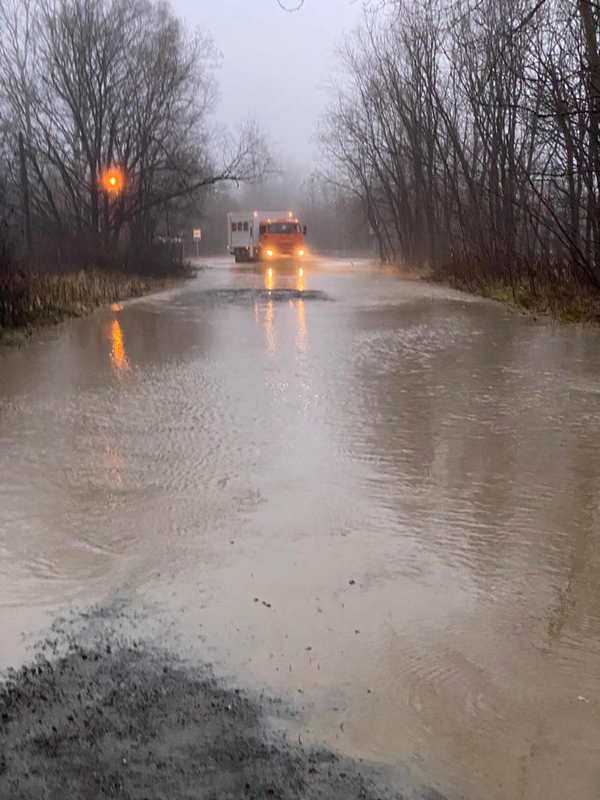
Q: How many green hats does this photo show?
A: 0